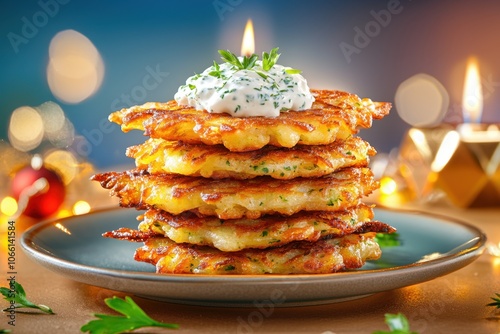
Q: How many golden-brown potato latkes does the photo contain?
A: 5